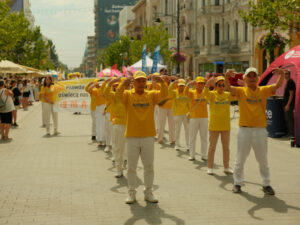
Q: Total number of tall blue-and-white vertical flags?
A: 2